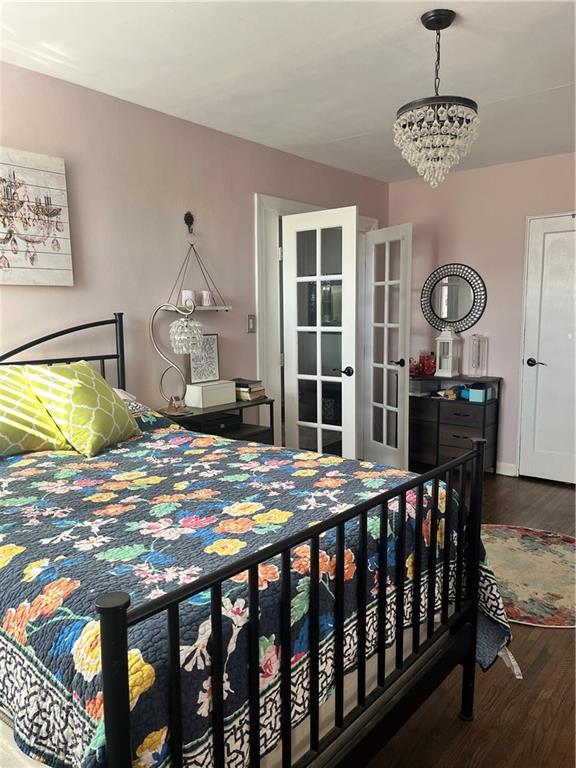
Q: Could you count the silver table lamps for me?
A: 1